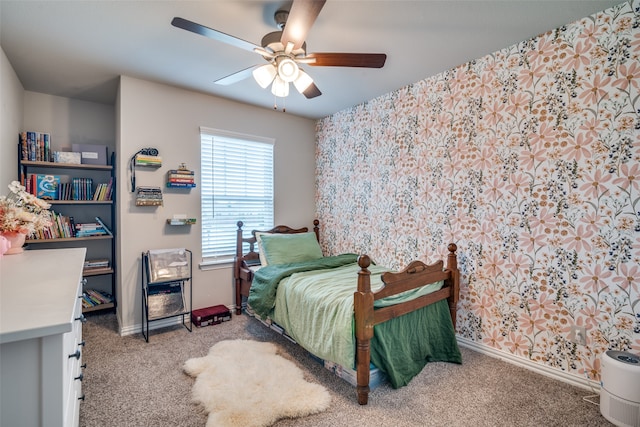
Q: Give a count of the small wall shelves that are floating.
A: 4